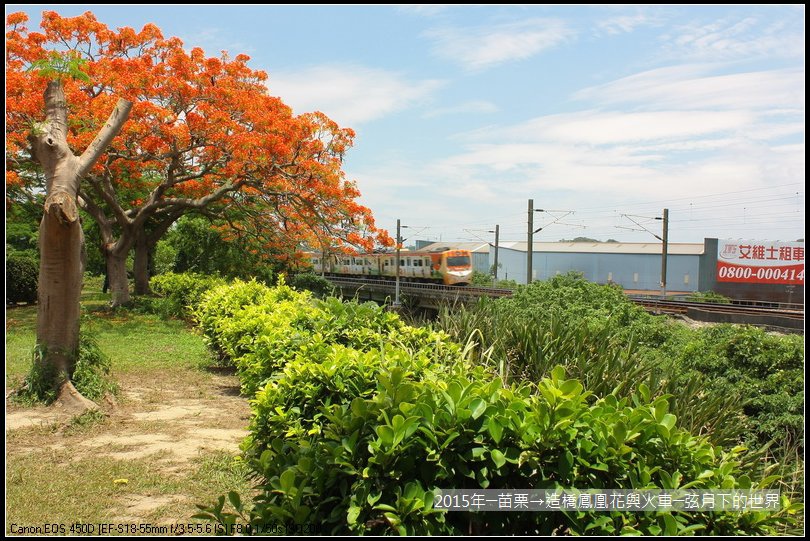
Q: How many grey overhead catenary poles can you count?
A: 4